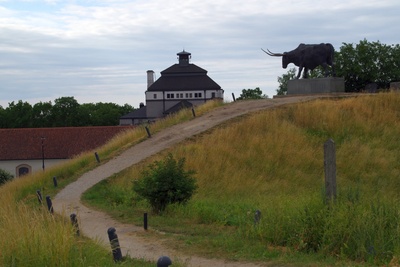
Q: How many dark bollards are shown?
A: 12